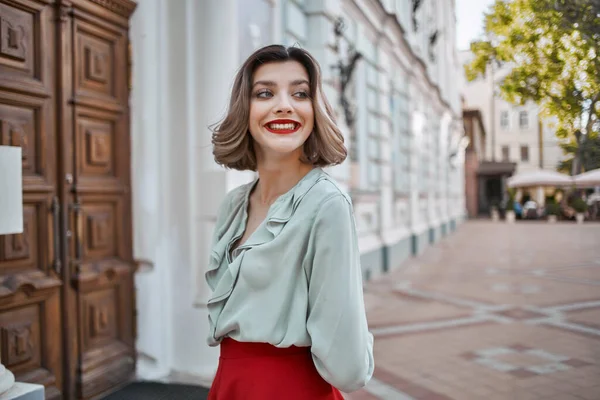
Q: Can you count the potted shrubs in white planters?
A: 4